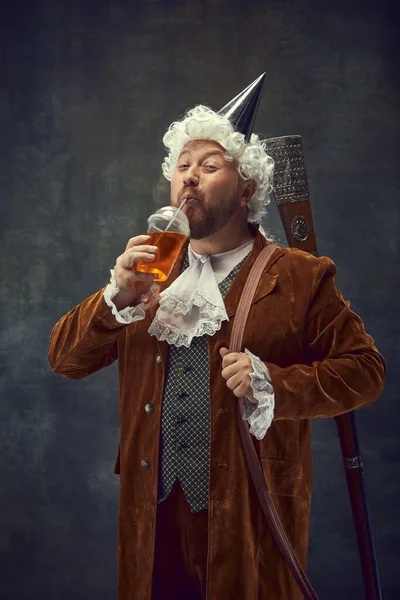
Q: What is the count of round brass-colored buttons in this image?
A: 3